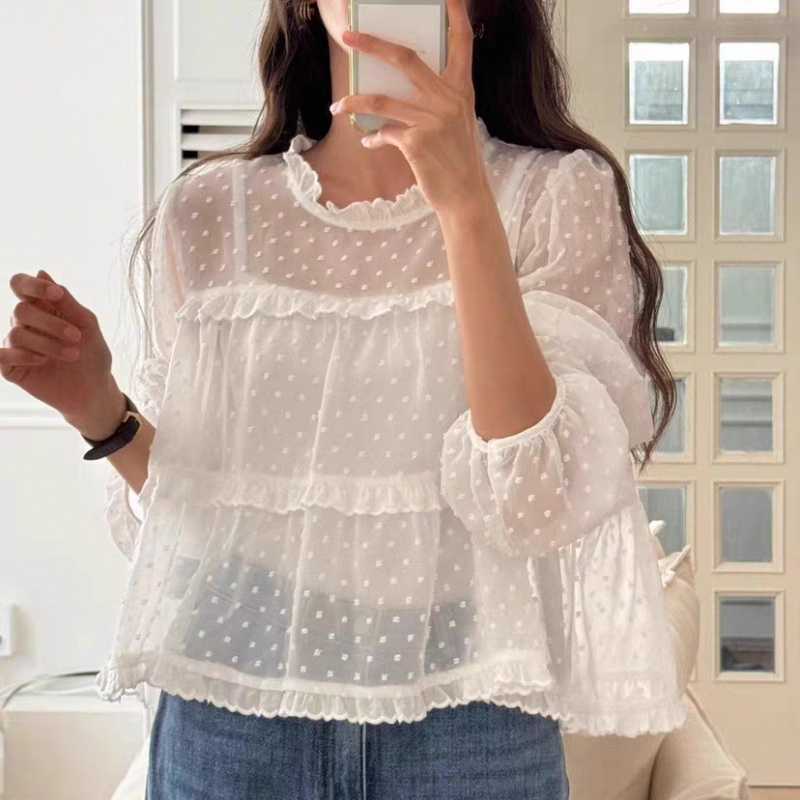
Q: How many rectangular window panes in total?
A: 13